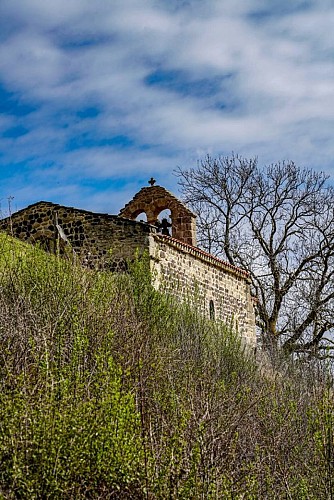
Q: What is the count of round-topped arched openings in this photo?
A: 3